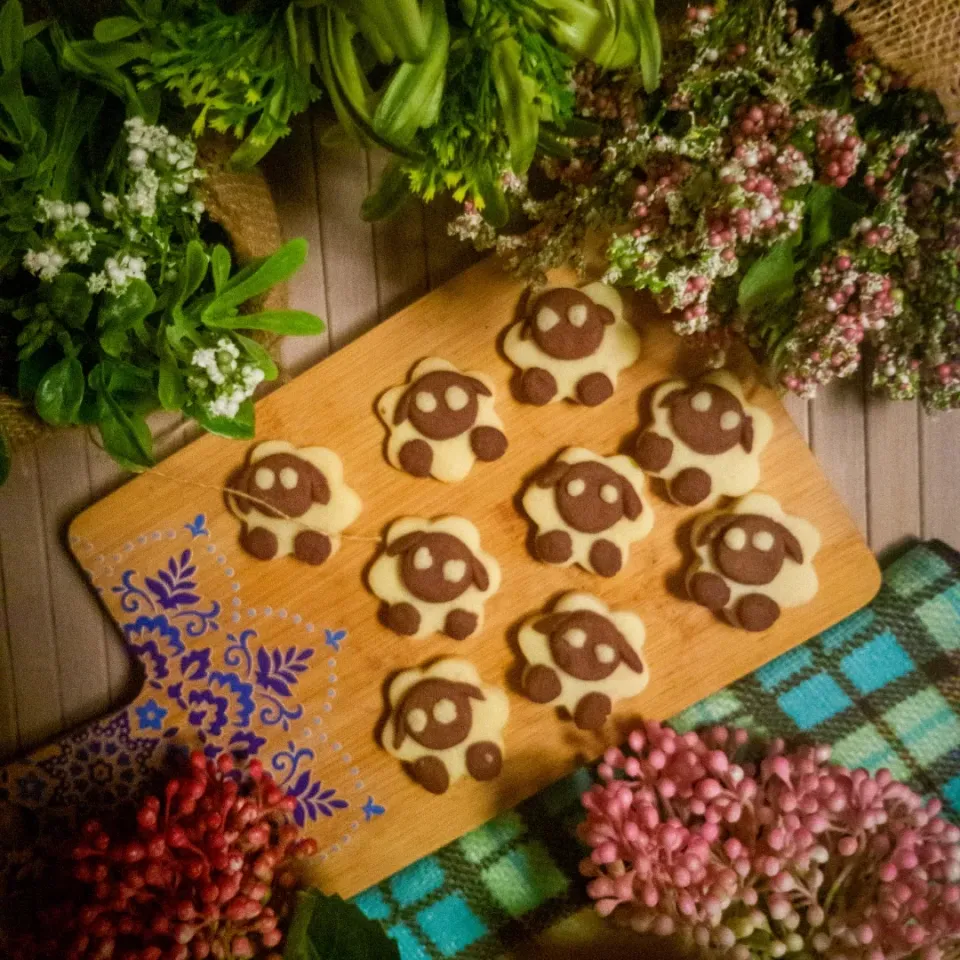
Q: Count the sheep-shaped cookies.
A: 9